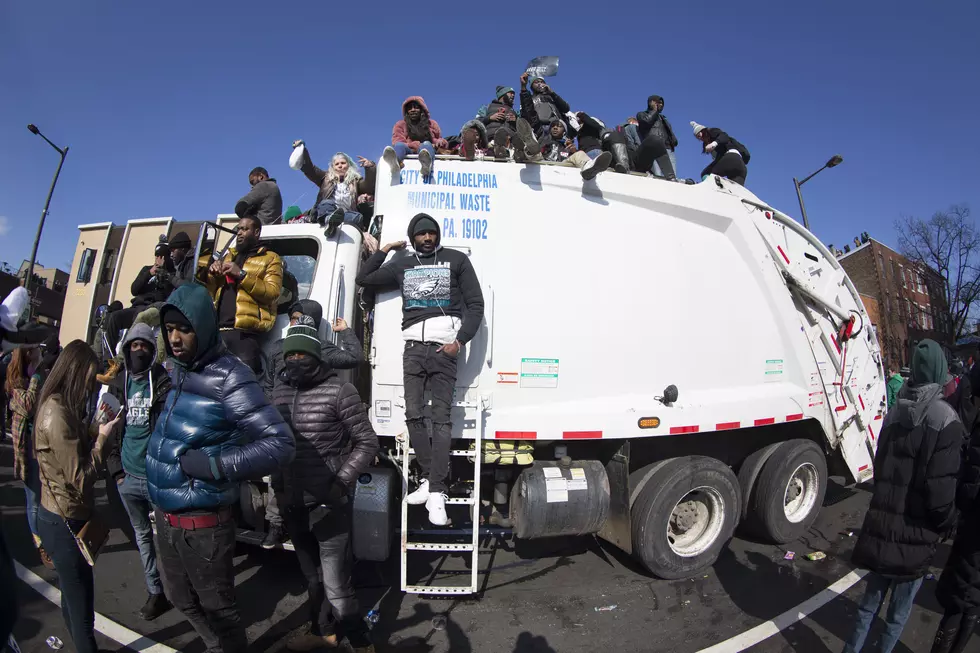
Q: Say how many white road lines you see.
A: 2